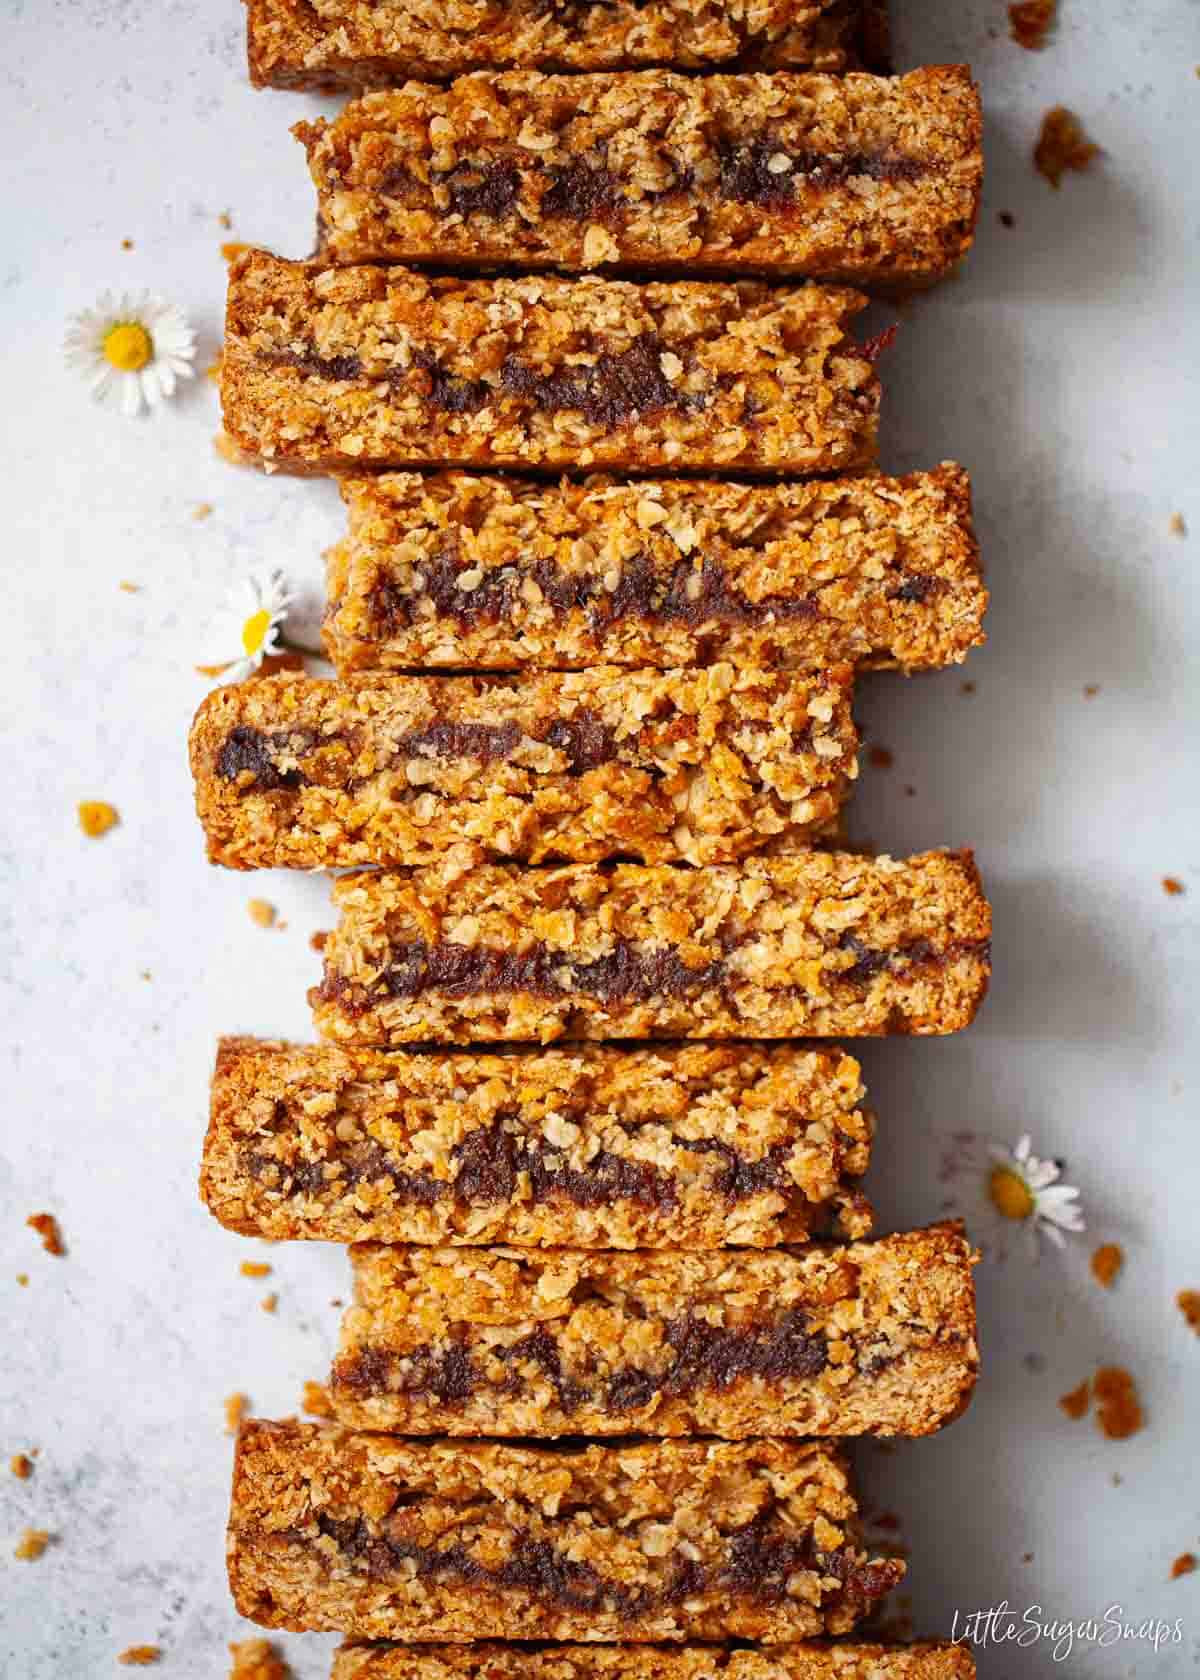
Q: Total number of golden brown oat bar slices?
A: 10